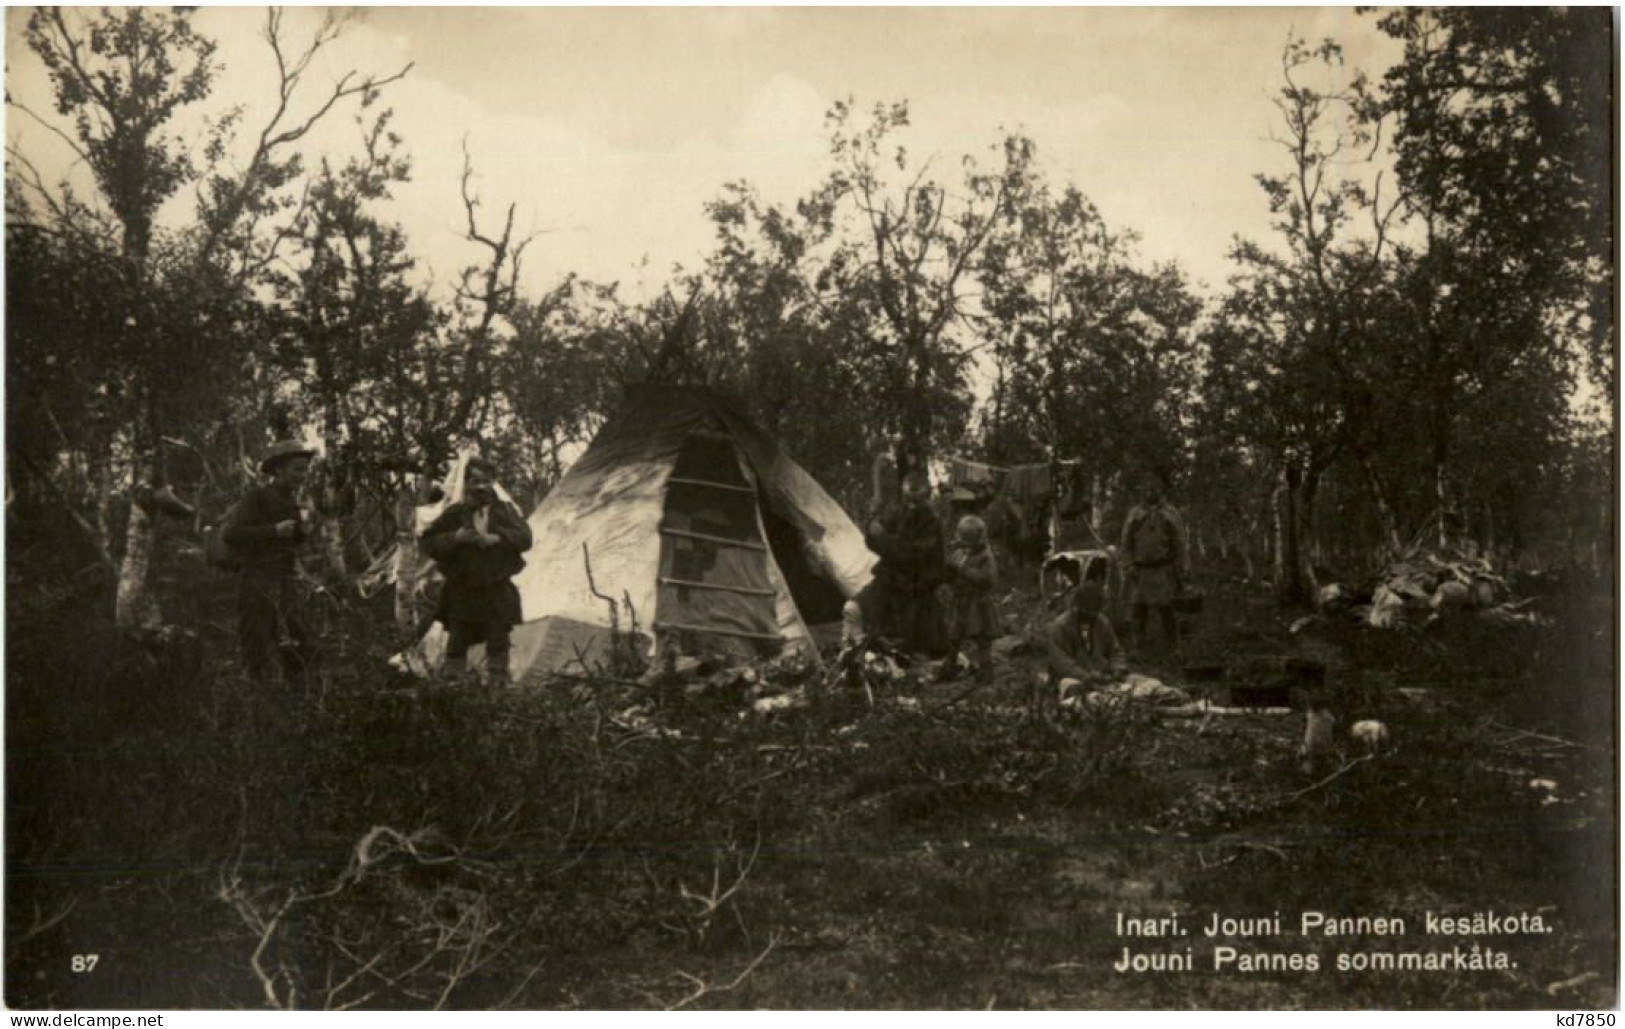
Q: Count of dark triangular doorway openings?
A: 1